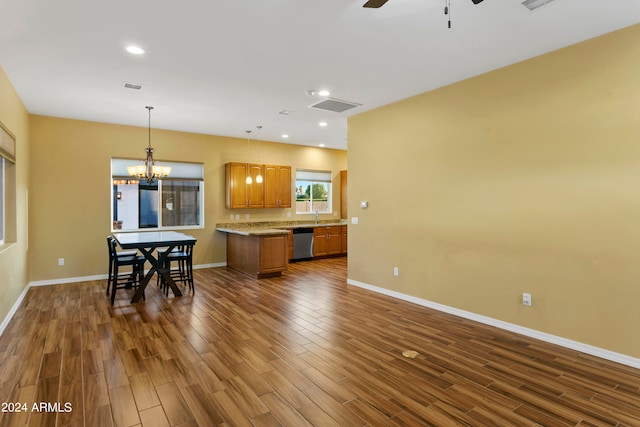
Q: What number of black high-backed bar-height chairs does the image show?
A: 4